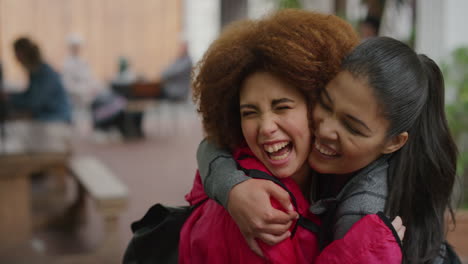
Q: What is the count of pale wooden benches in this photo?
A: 1